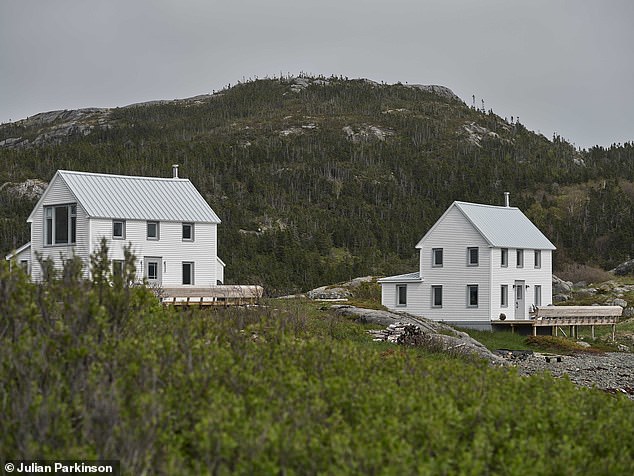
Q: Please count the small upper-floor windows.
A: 8